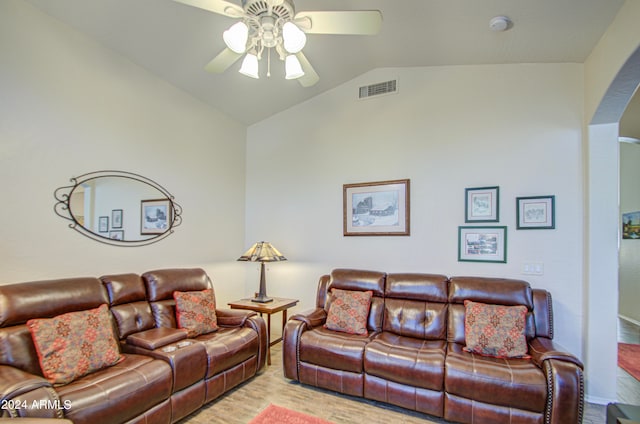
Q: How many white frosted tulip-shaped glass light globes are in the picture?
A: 4